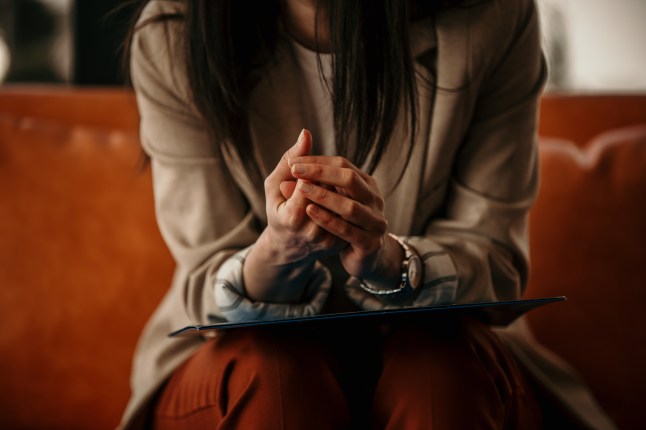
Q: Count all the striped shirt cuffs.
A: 2